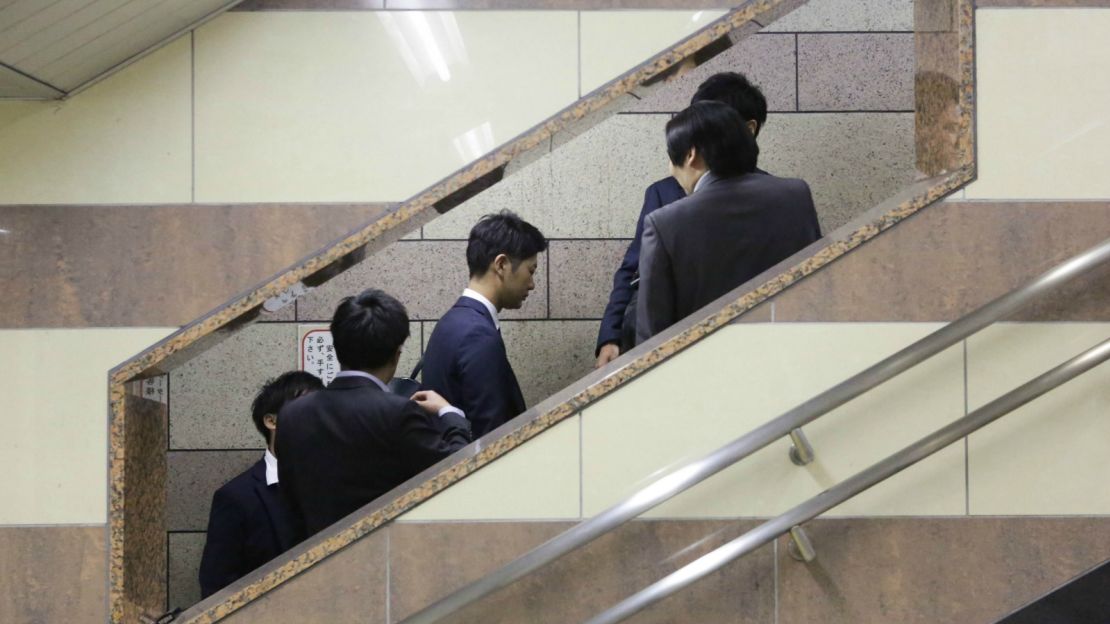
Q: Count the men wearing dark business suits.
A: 5